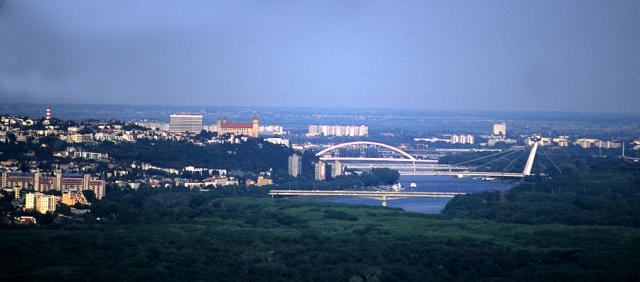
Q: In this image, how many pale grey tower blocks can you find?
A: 3